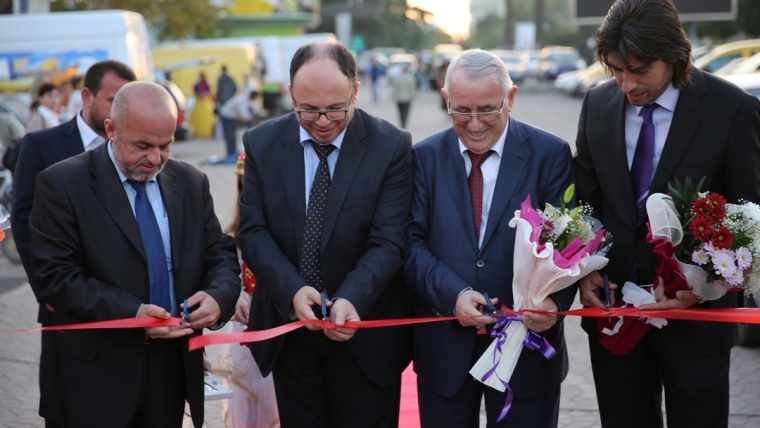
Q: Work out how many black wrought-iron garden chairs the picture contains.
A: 0